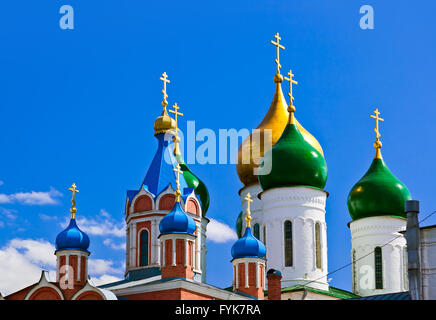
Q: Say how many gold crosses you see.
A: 8